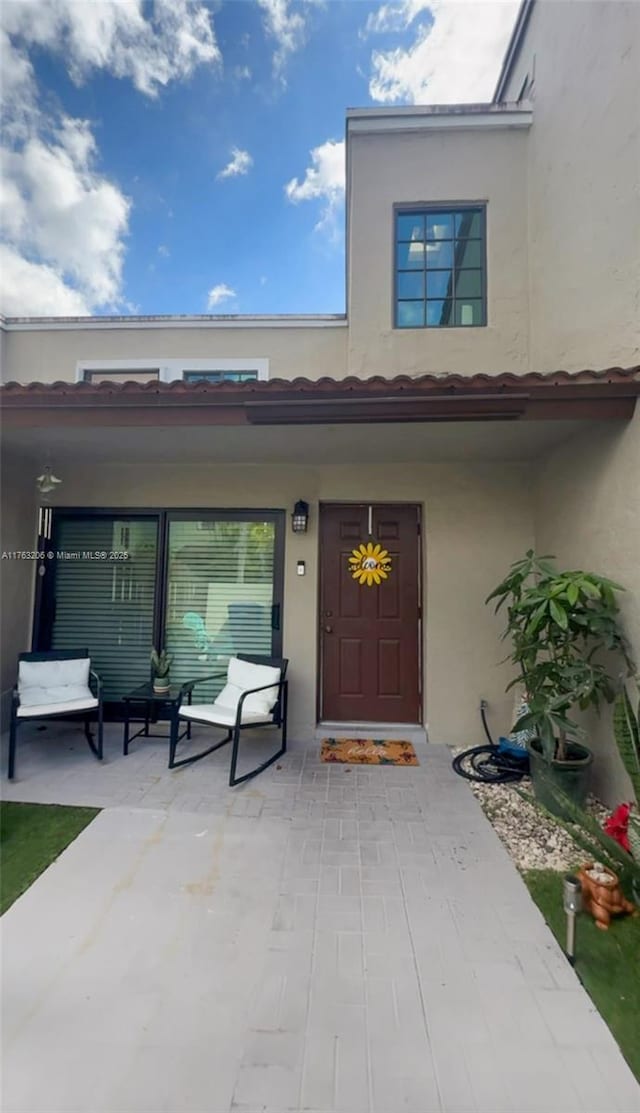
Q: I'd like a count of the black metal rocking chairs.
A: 2